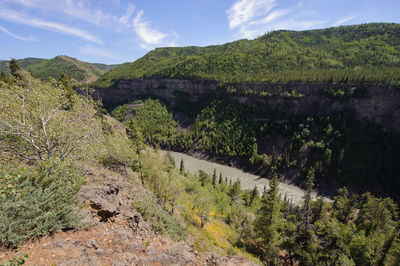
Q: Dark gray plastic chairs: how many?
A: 0